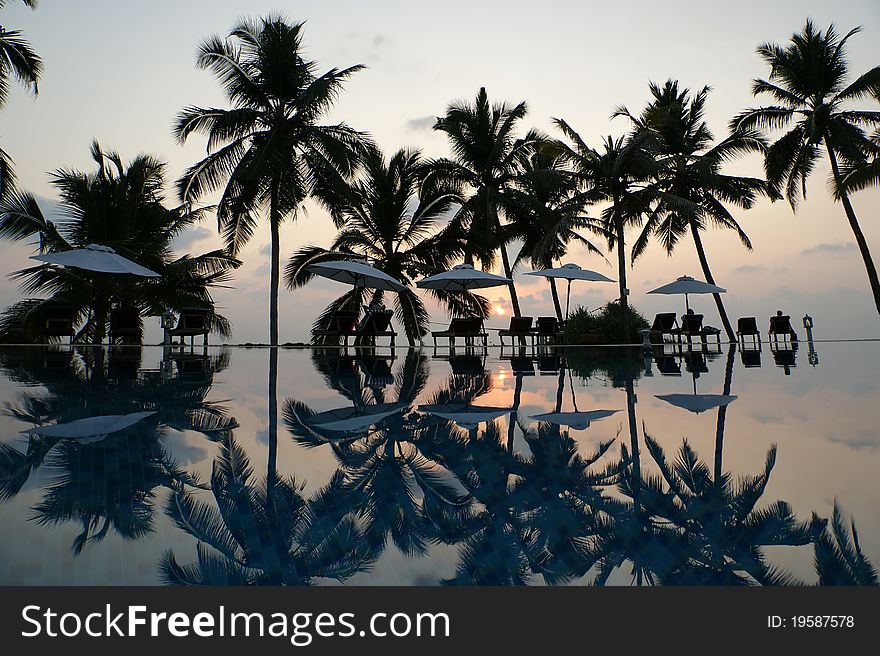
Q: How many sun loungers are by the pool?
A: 12